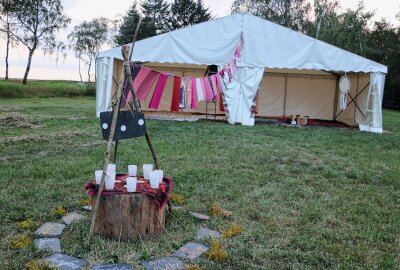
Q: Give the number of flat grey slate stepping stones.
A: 11